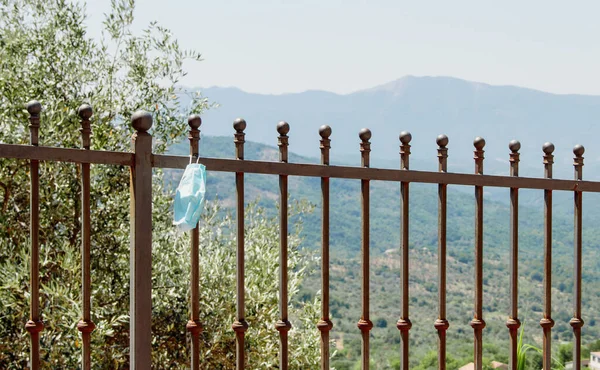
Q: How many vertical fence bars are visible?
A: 14